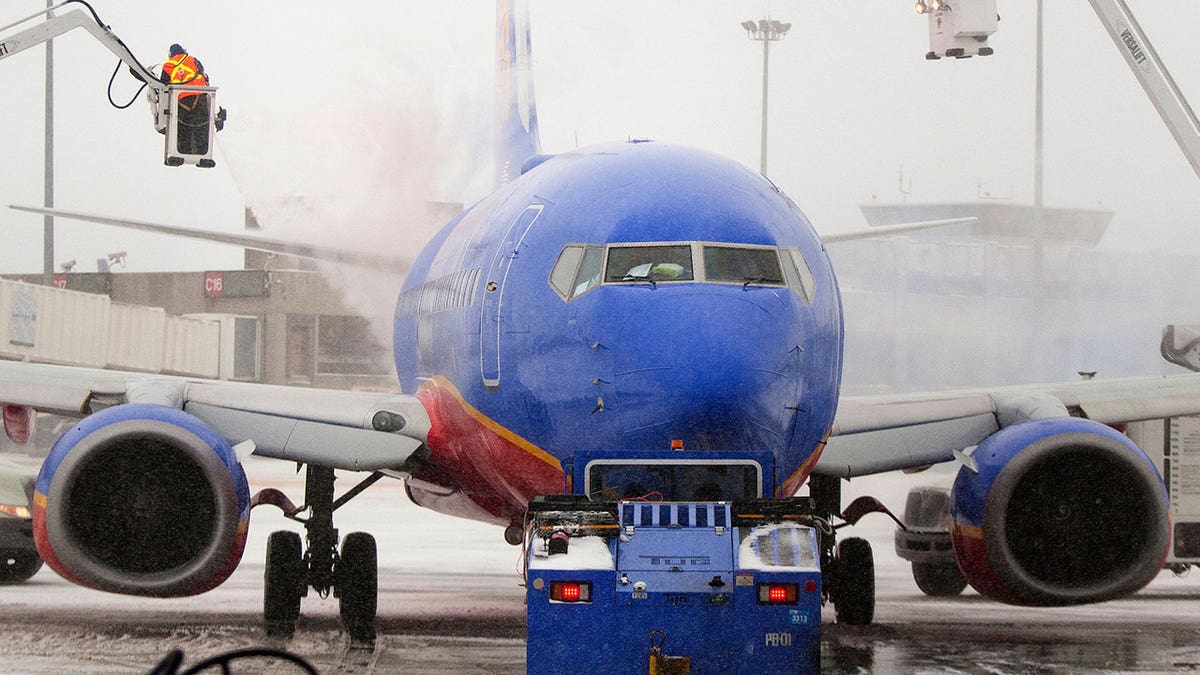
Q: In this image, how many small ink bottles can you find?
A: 0